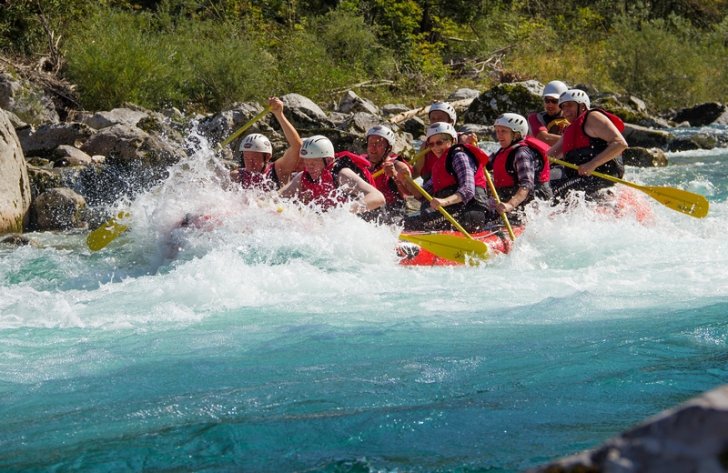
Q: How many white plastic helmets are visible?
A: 8